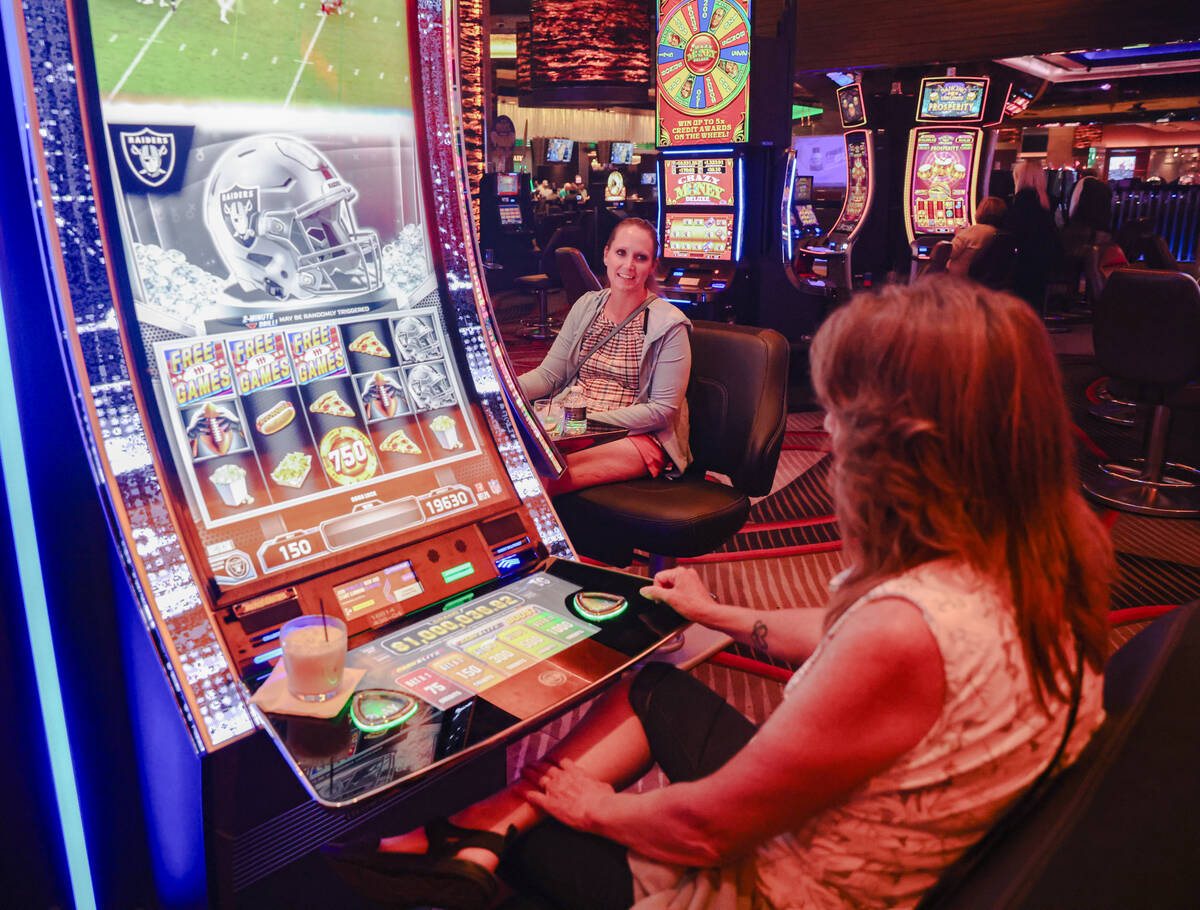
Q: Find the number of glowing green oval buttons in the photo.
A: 2